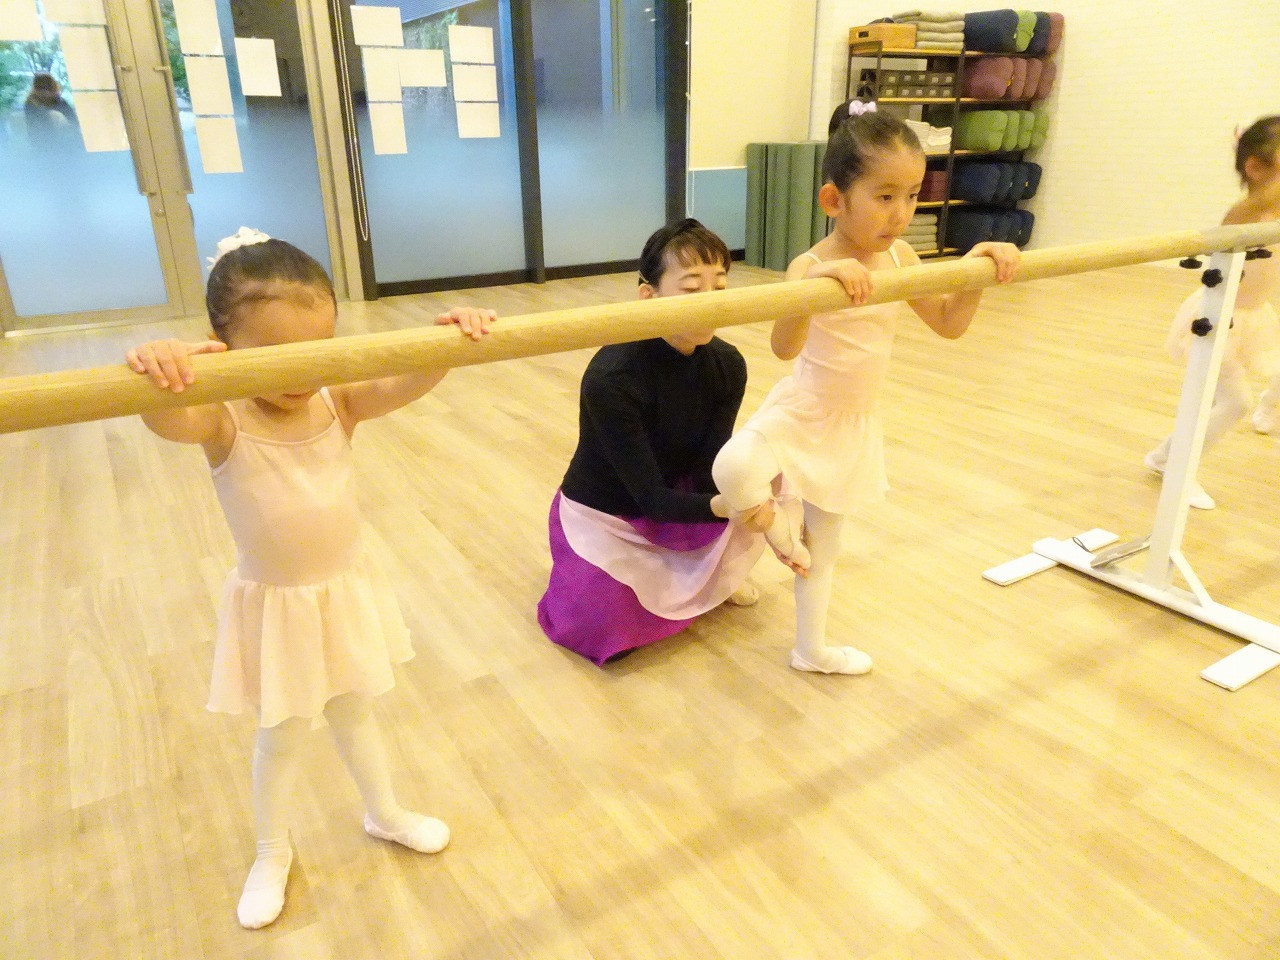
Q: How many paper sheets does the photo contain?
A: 15